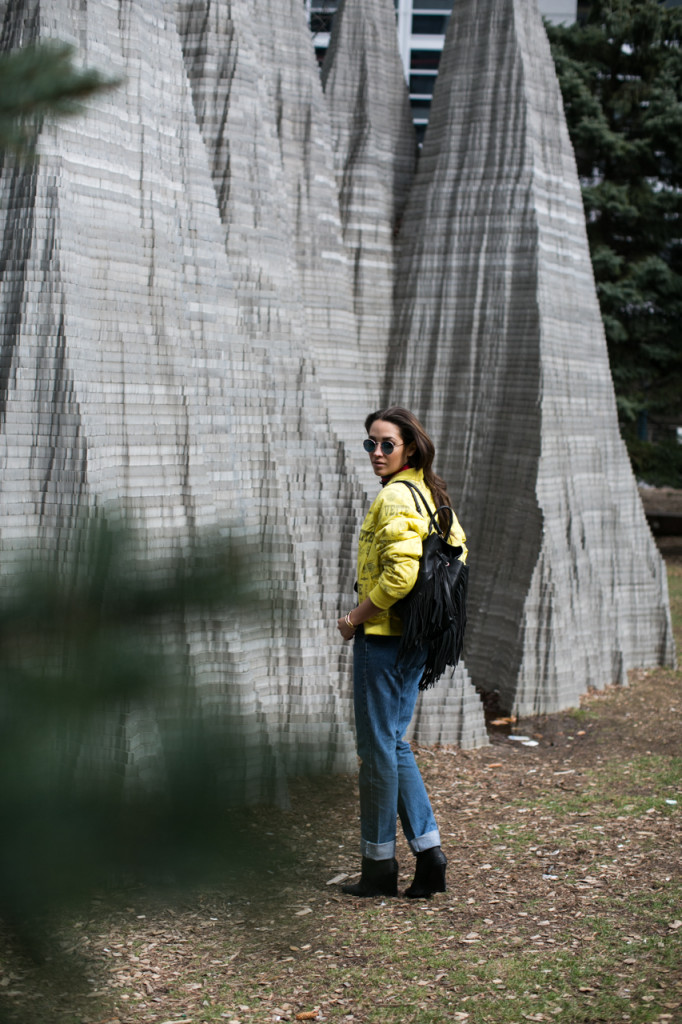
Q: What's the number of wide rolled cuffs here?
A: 2